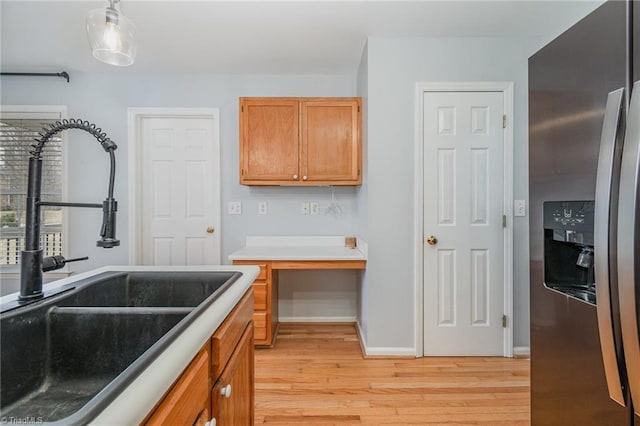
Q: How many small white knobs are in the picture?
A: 4